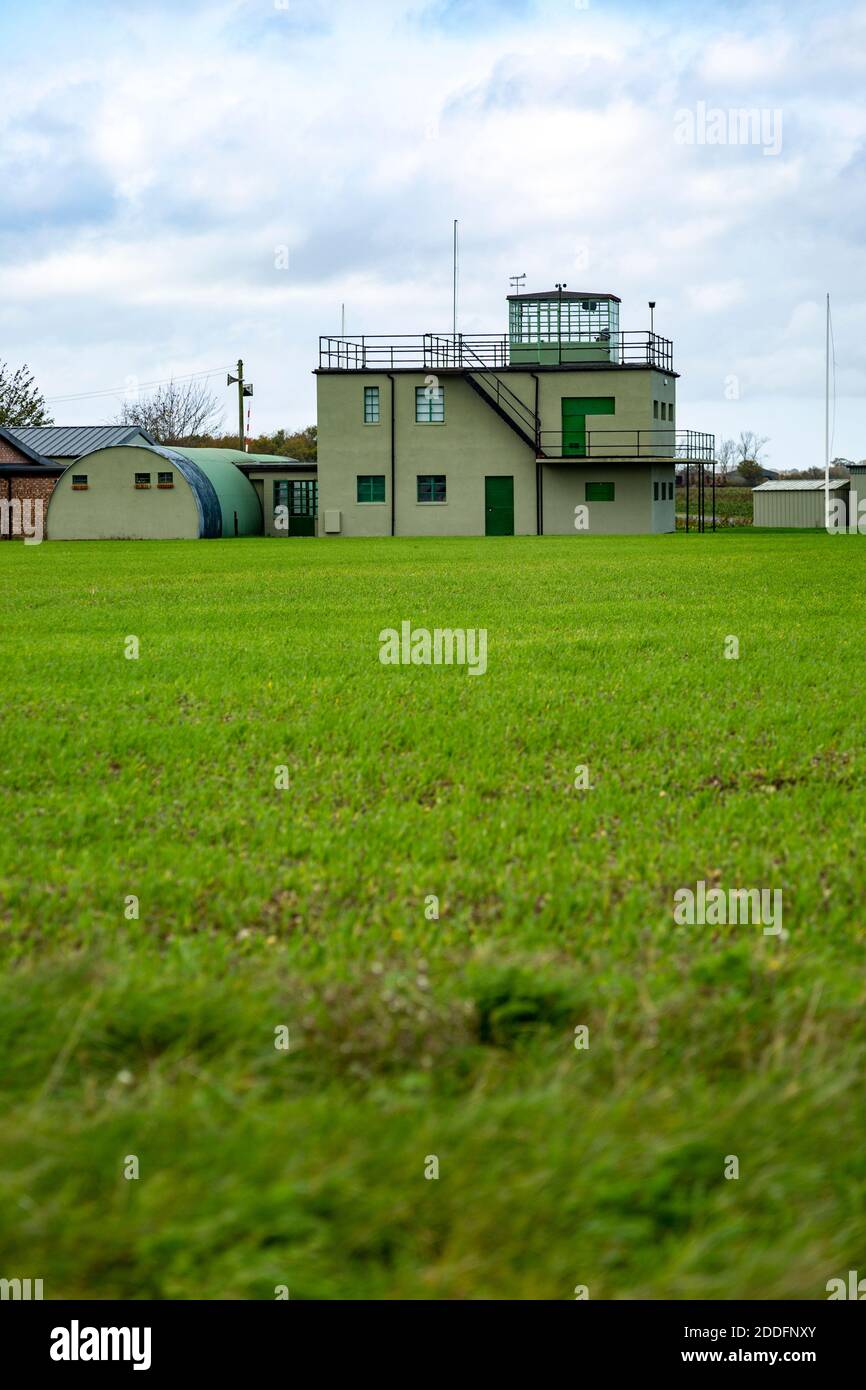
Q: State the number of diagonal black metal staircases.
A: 1